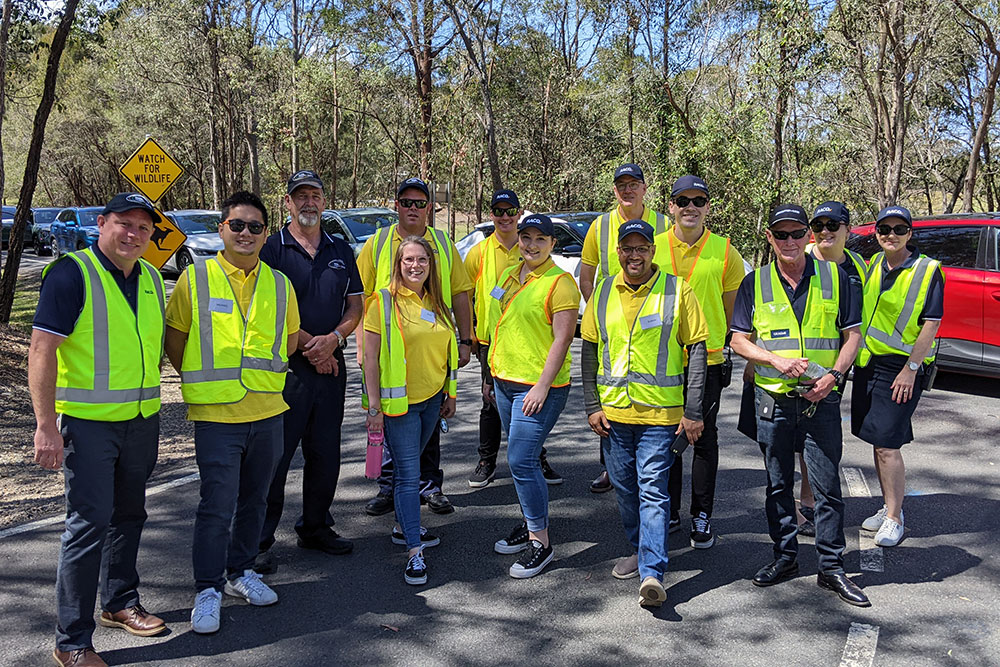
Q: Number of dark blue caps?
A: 11